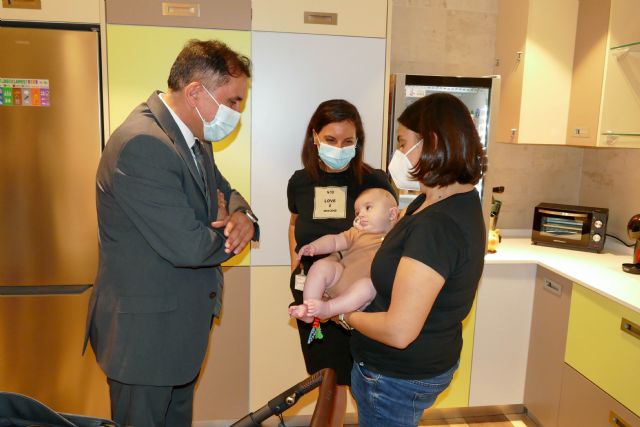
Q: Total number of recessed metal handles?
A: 7